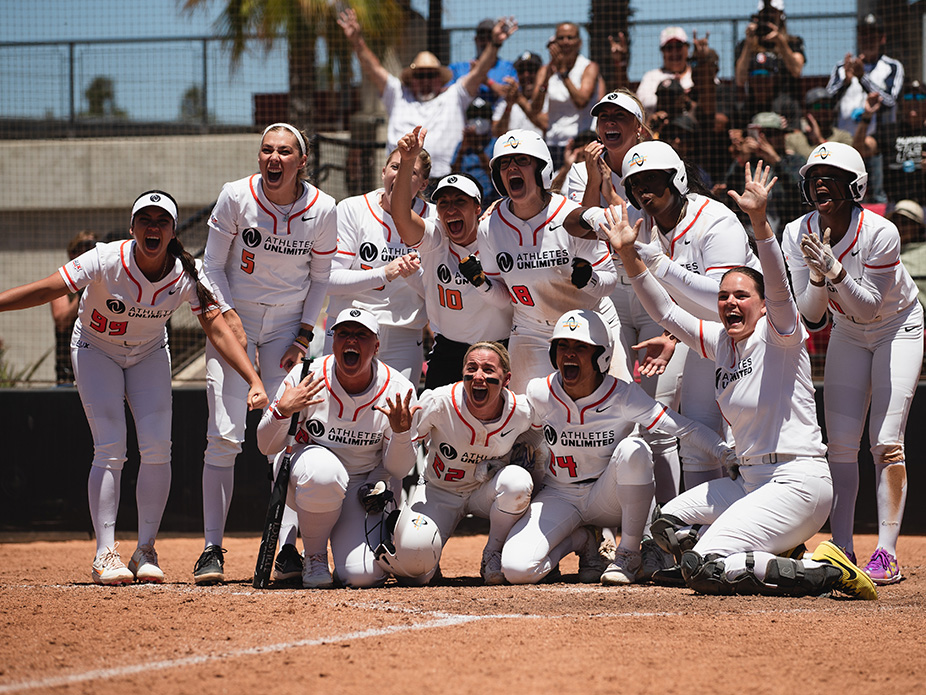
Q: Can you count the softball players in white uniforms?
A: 12